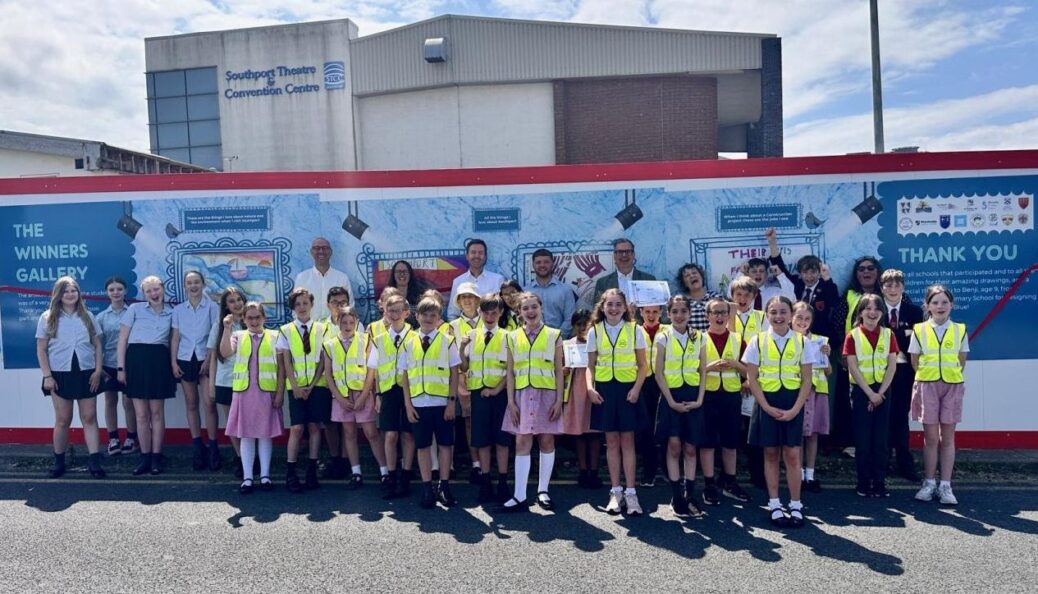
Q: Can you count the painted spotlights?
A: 4